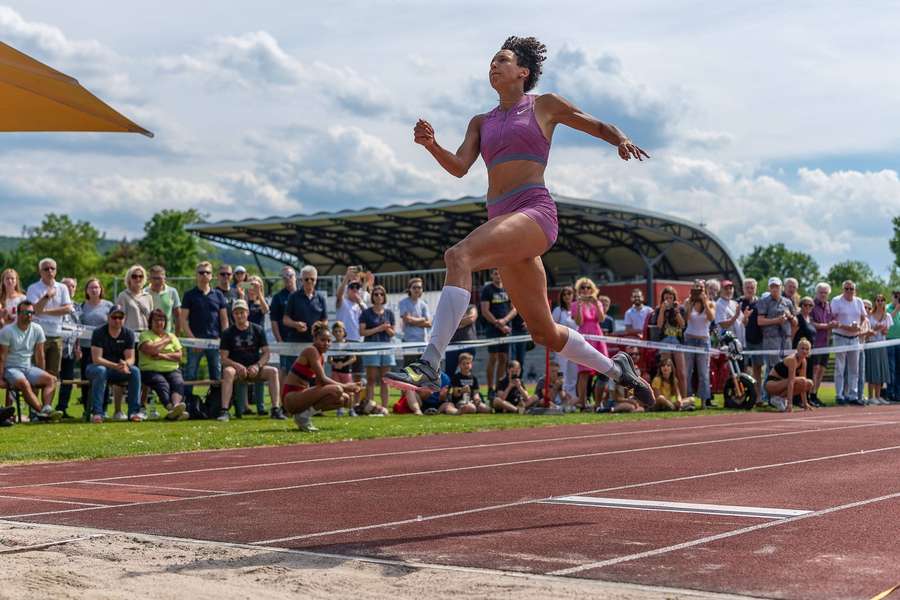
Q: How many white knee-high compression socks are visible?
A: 2